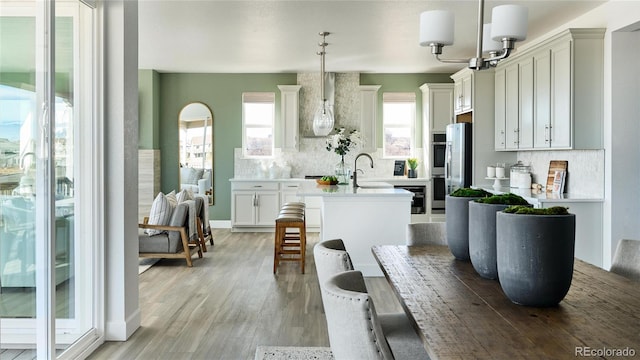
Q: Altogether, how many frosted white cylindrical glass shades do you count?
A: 3